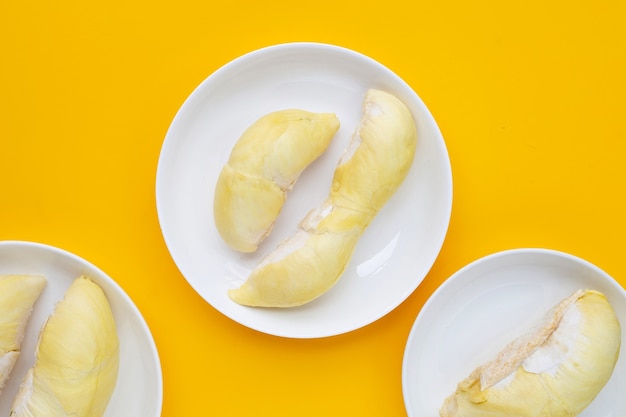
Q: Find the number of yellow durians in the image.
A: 5